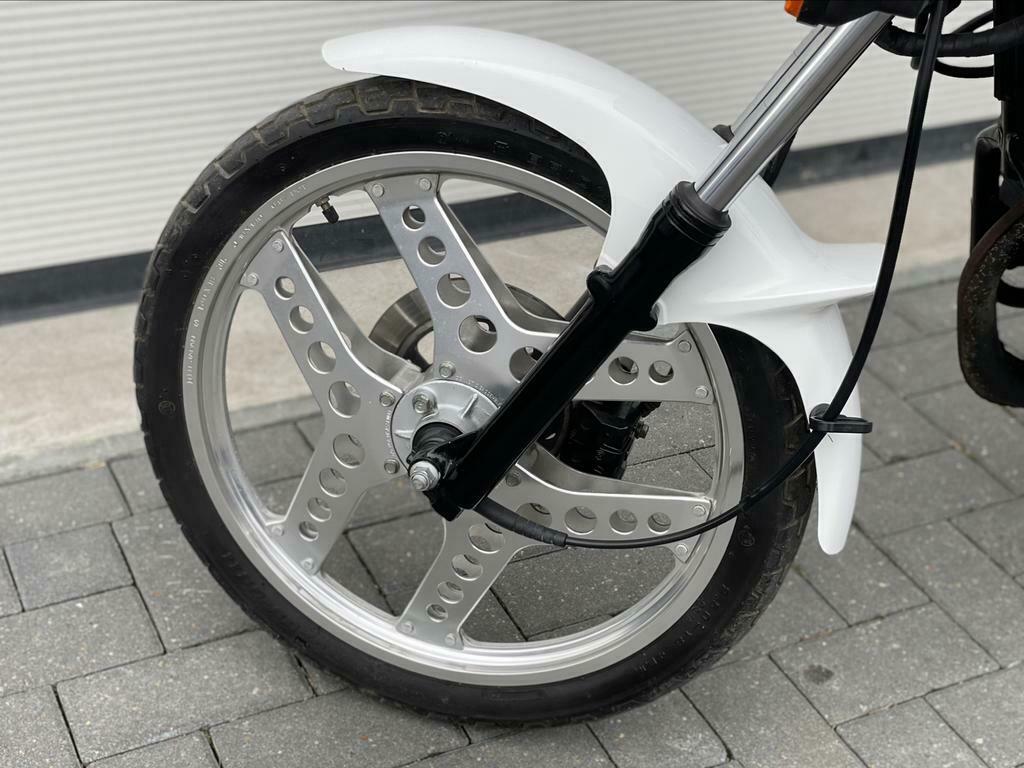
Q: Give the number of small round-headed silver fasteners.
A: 12